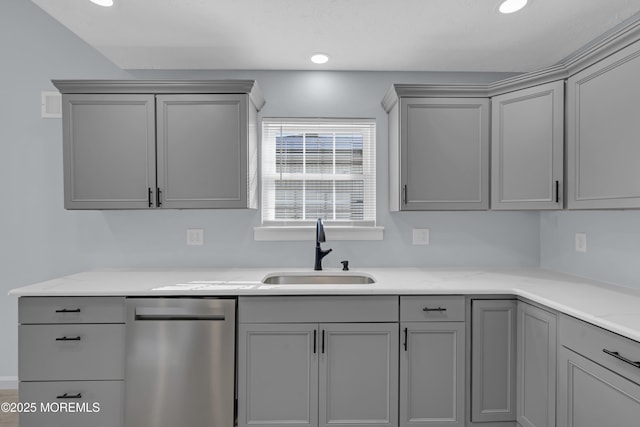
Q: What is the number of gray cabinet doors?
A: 11